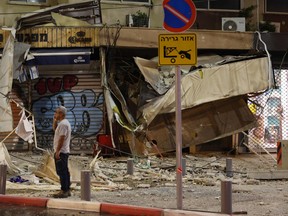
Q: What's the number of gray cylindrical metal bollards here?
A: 6